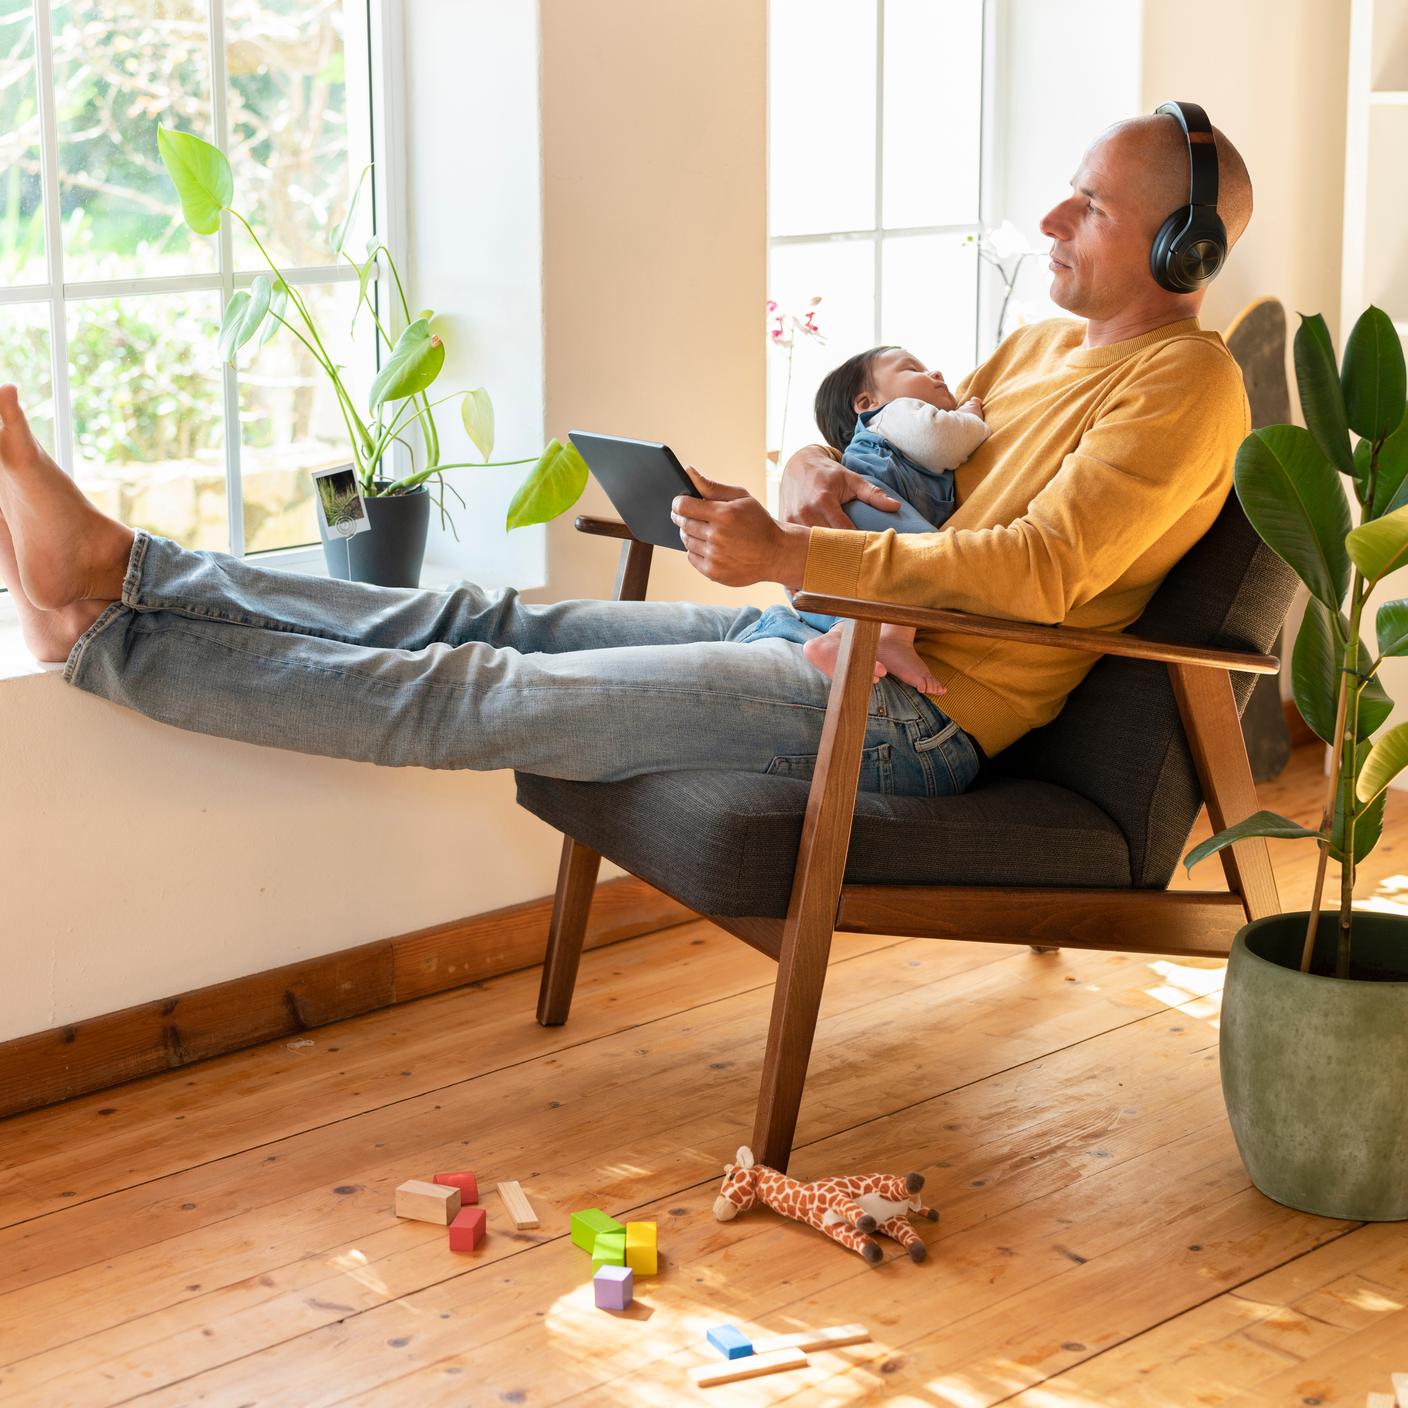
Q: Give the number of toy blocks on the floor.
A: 11